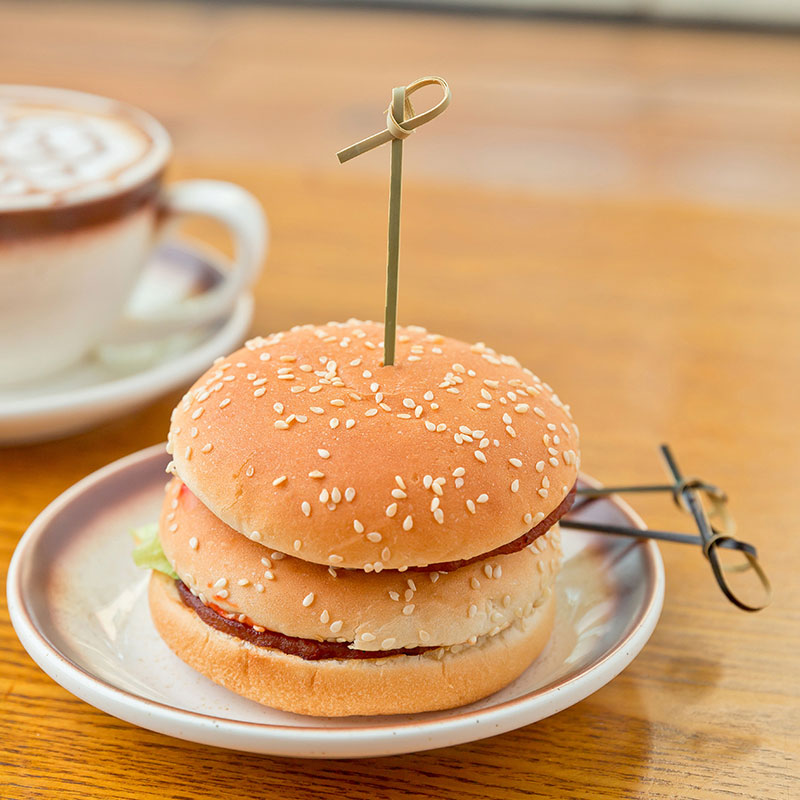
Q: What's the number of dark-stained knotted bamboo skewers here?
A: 2